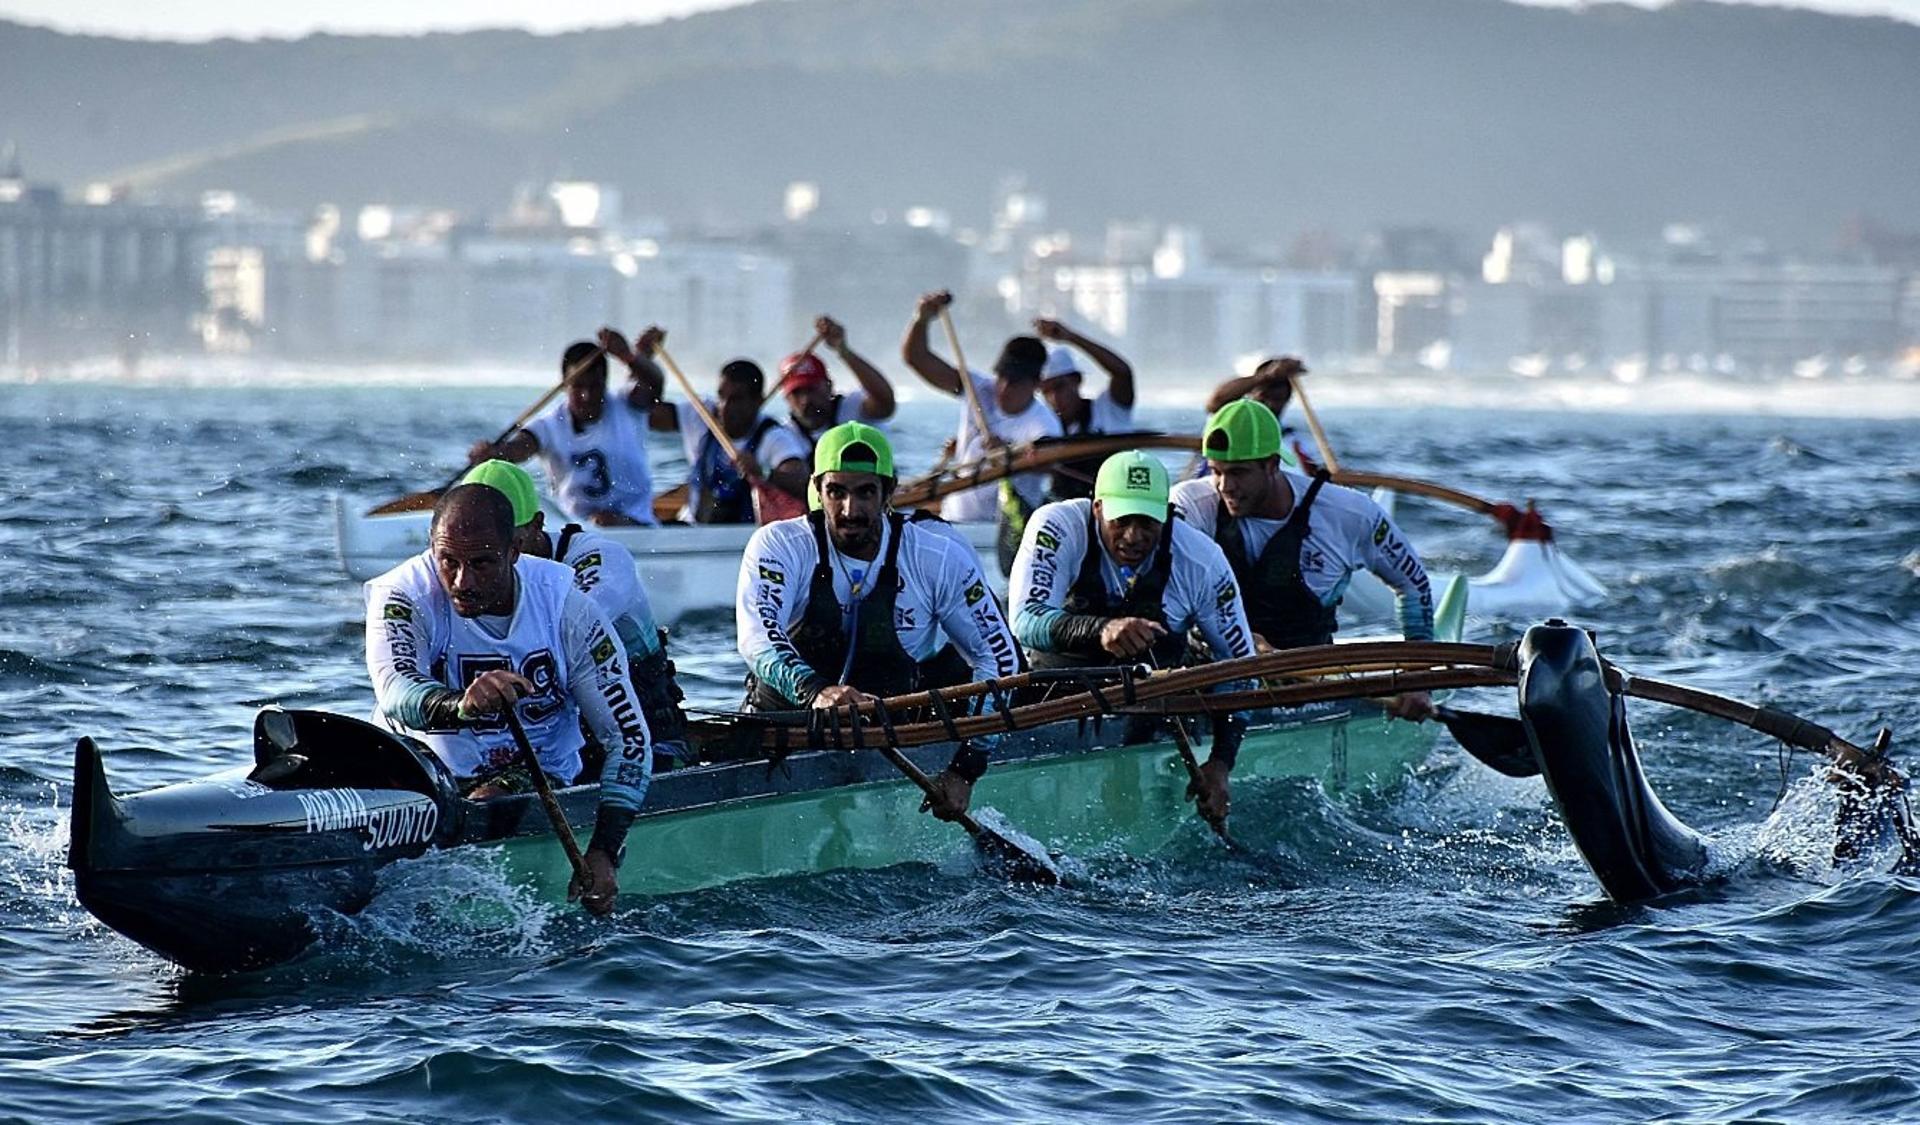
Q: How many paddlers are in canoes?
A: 12